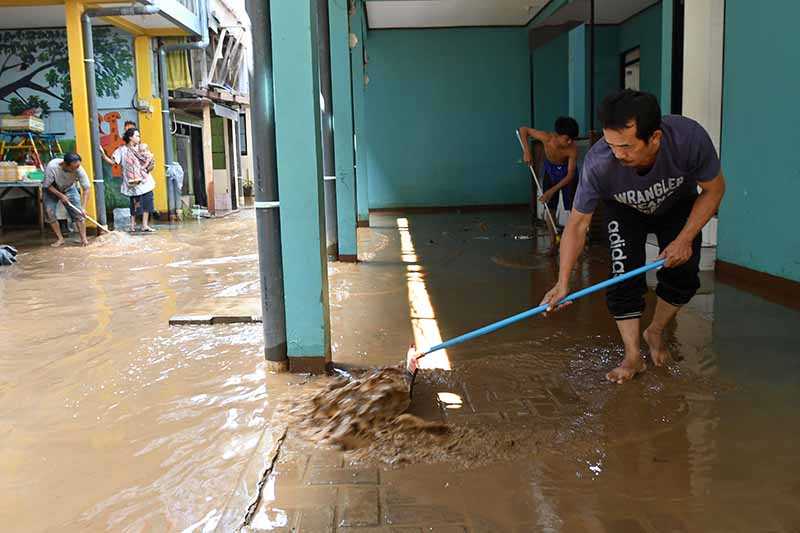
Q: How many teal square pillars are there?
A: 3